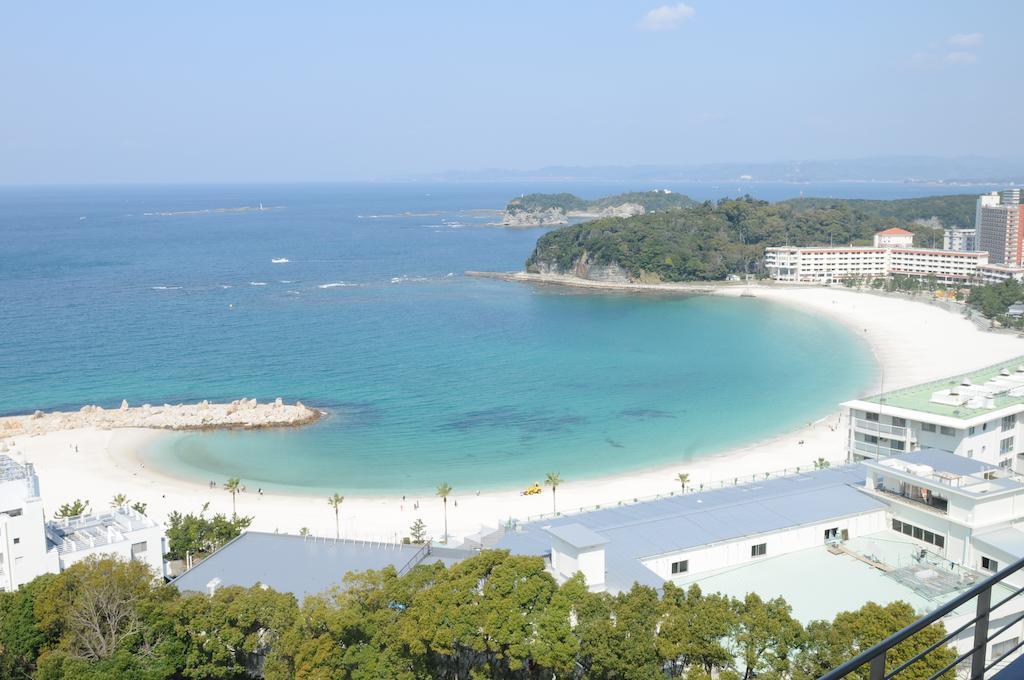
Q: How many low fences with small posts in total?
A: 1